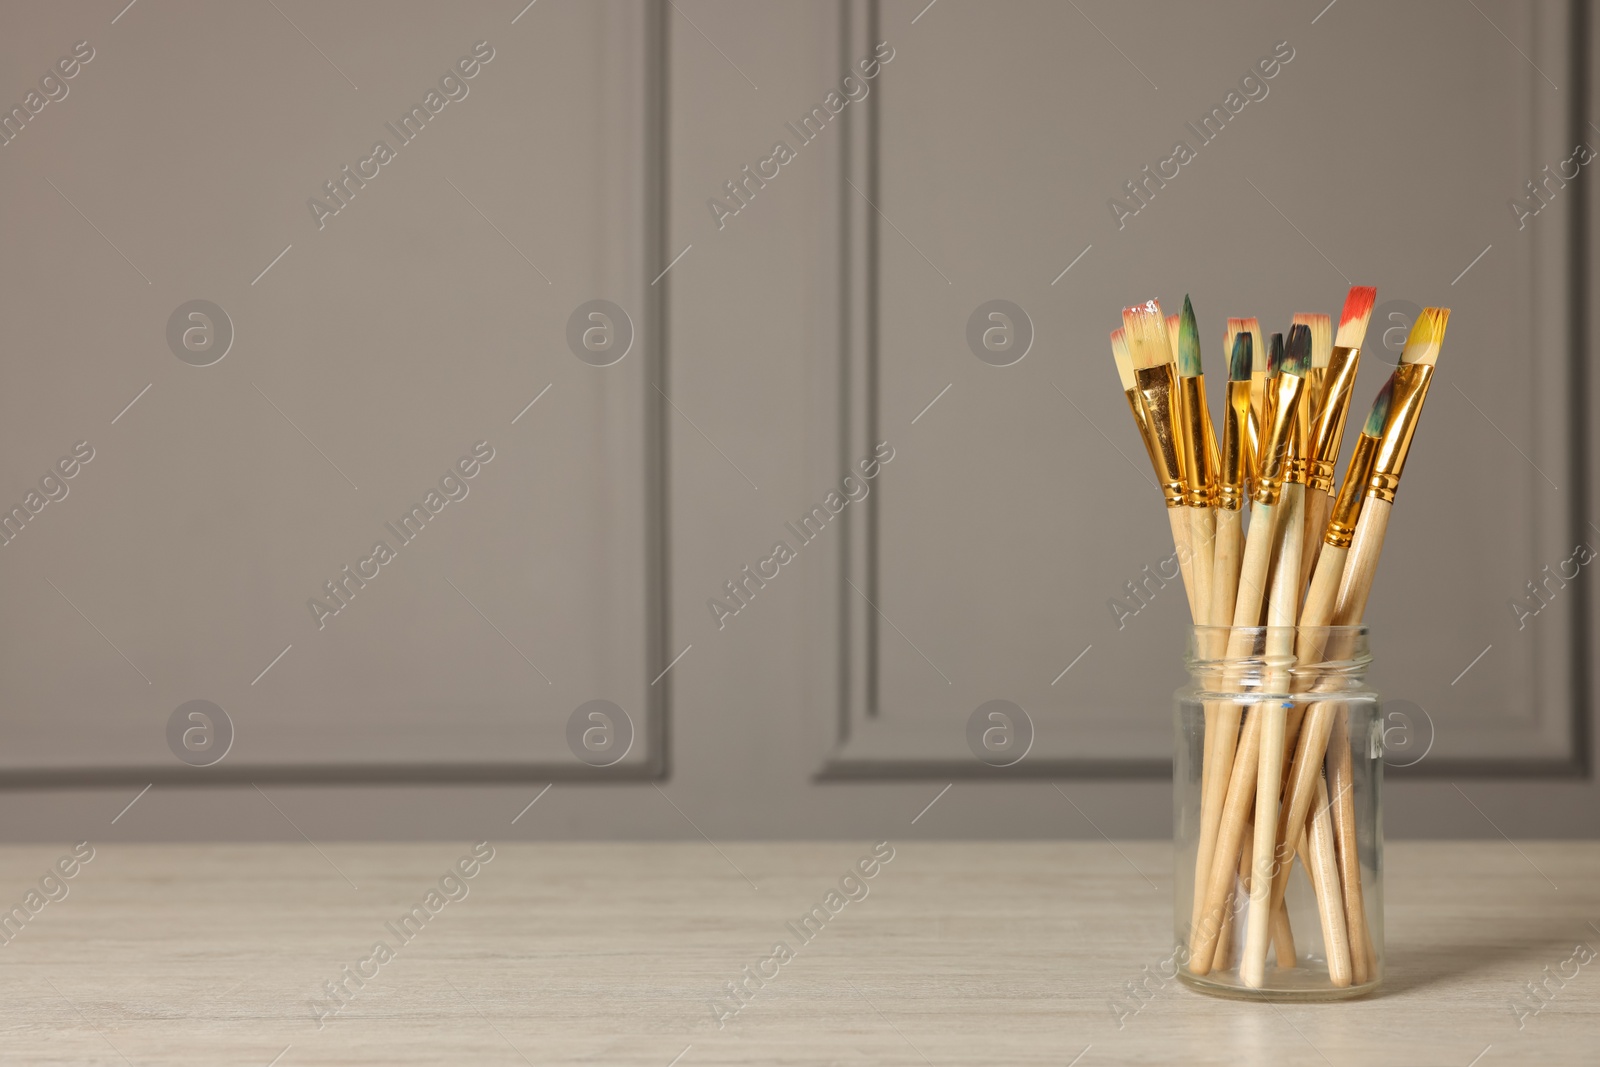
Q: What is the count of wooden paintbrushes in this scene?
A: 13